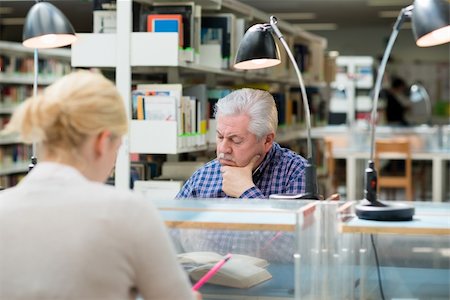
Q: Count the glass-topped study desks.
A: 2